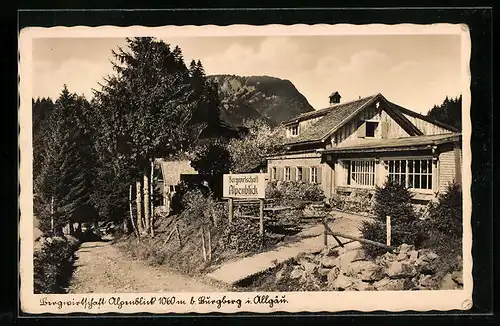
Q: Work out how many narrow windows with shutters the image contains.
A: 4